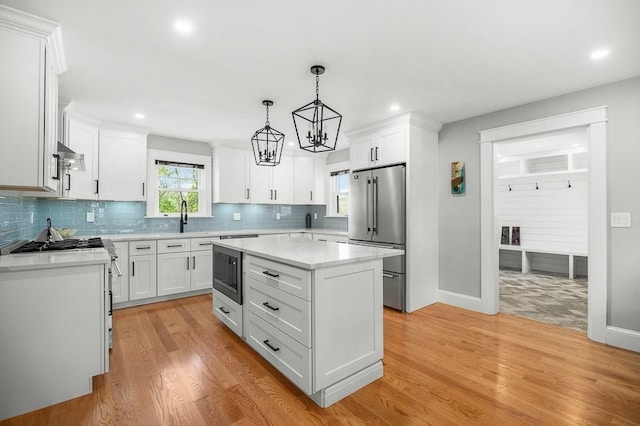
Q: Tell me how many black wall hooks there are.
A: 3